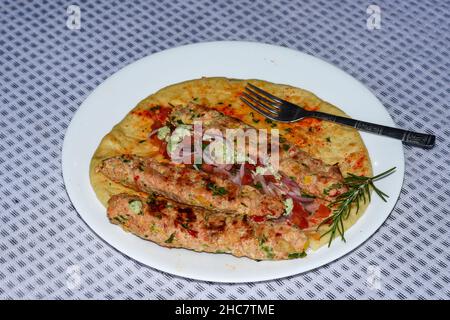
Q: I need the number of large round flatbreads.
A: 1